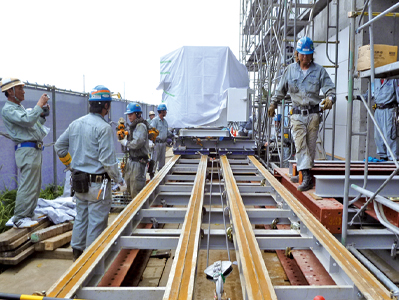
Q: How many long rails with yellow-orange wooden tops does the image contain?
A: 4